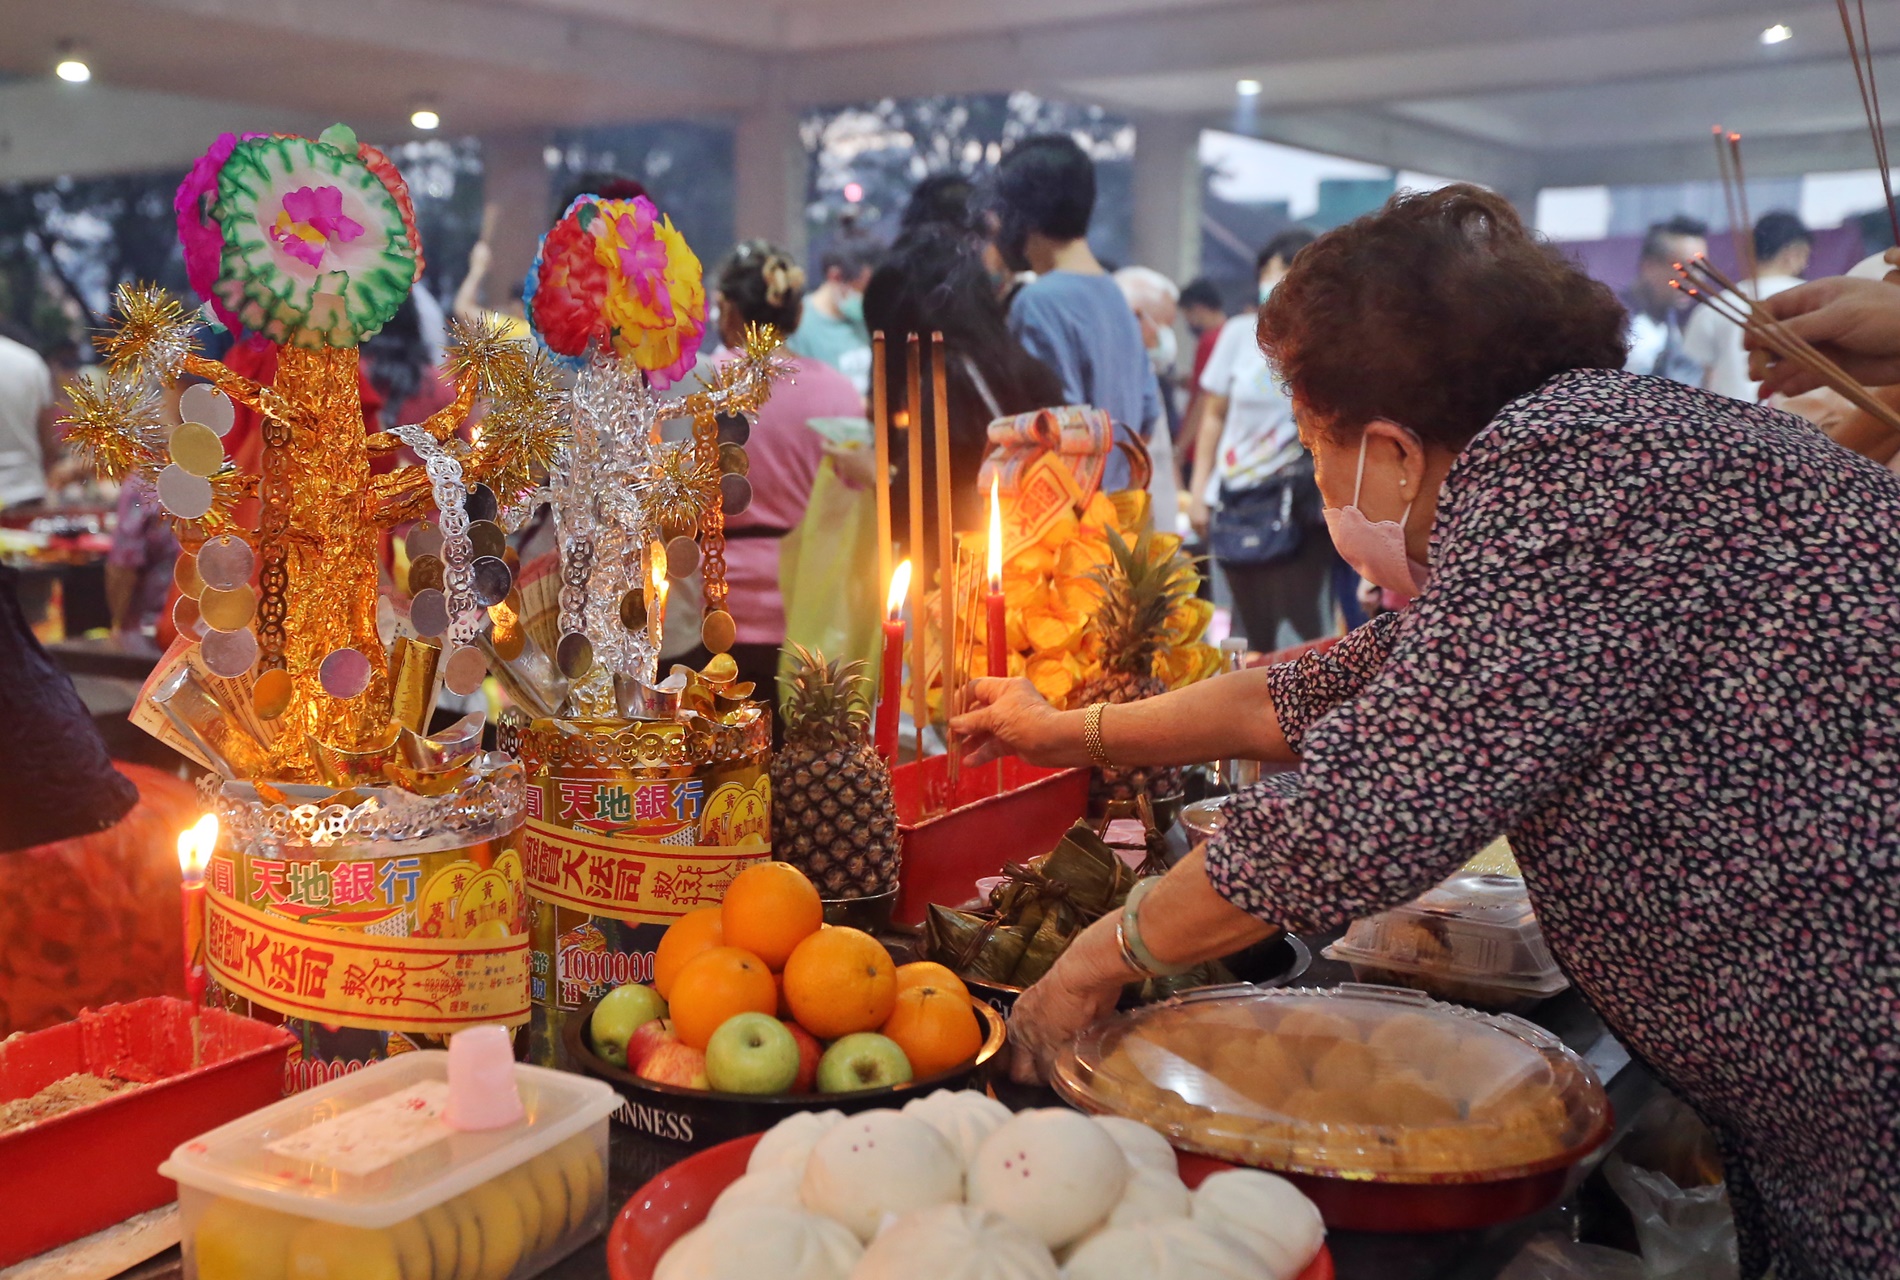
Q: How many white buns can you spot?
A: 11